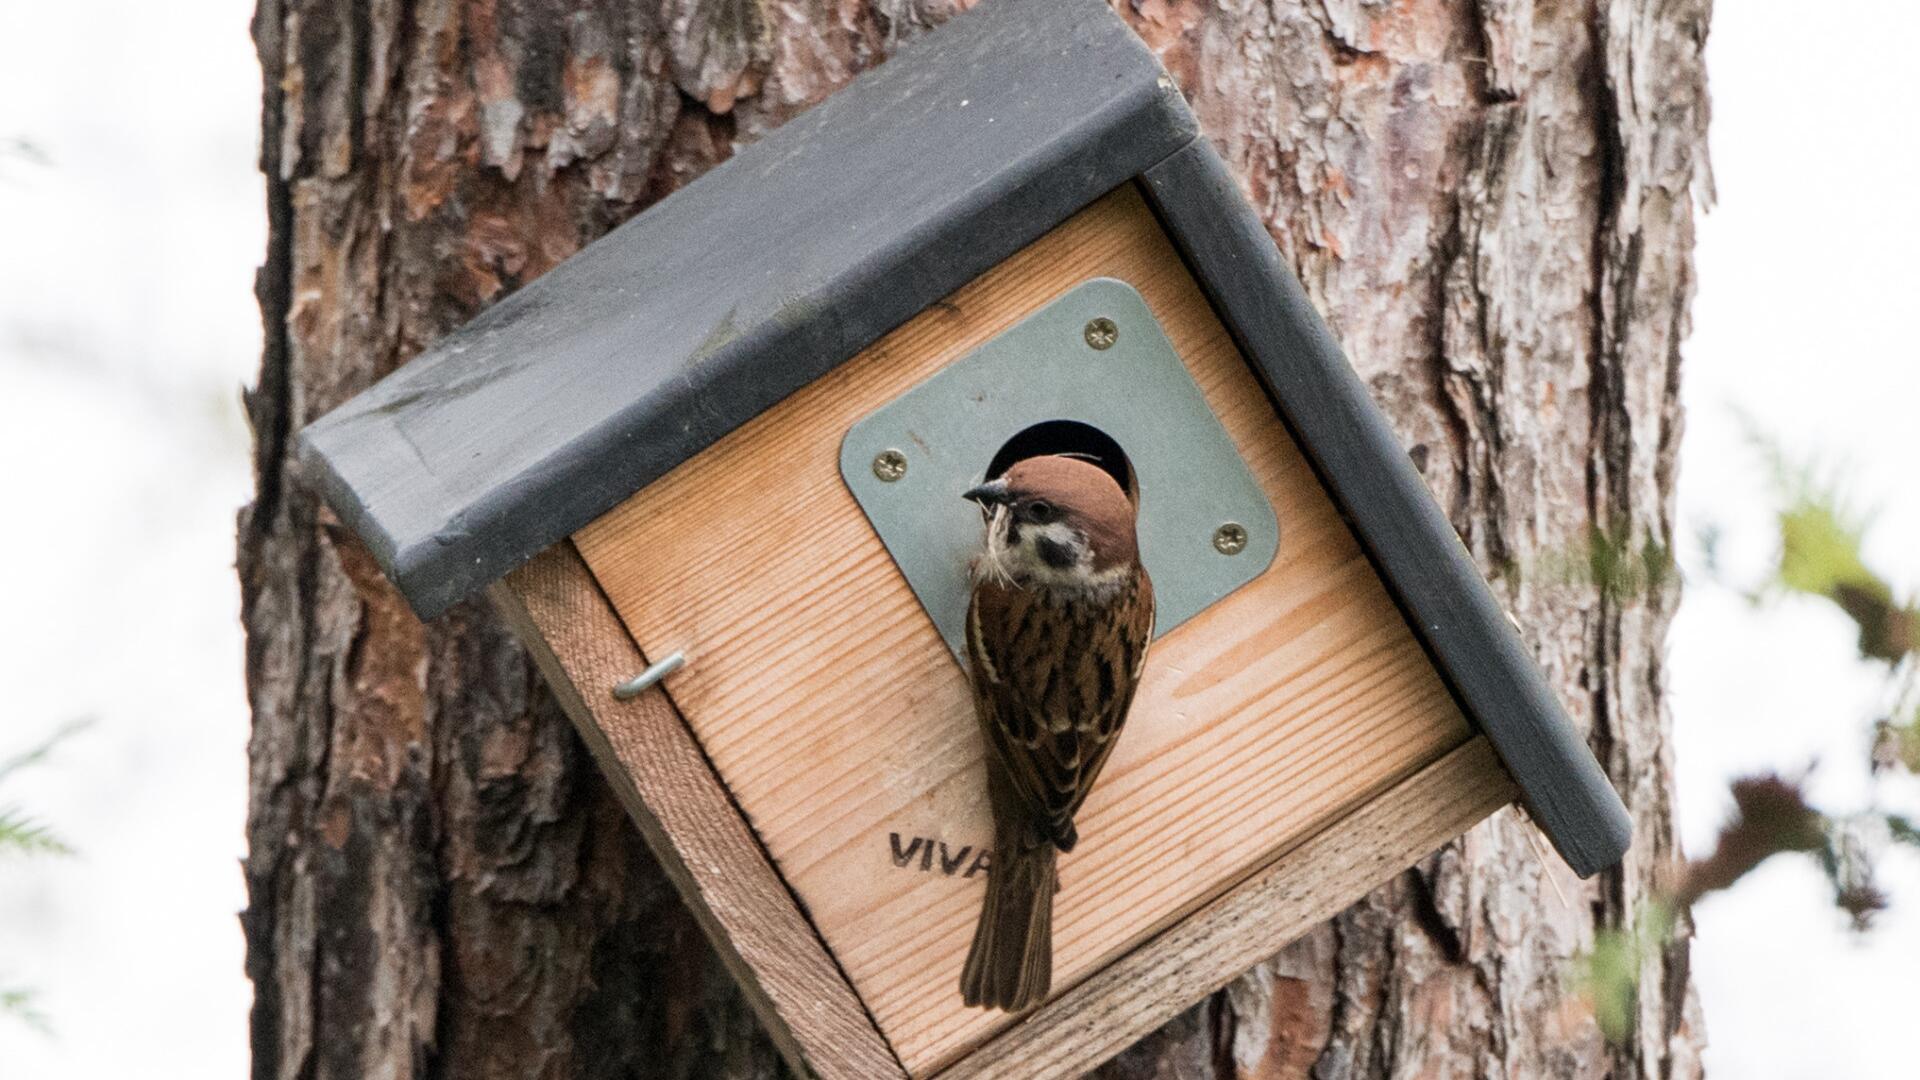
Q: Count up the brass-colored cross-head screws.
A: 3